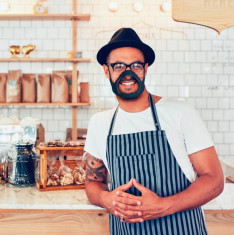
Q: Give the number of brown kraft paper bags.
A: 7